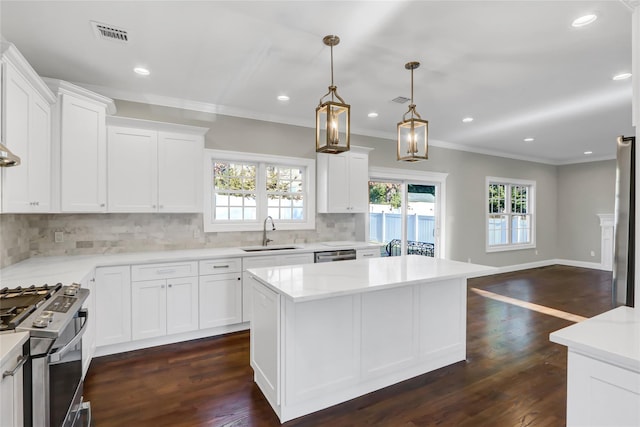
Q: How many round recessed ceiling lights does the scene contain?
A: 8